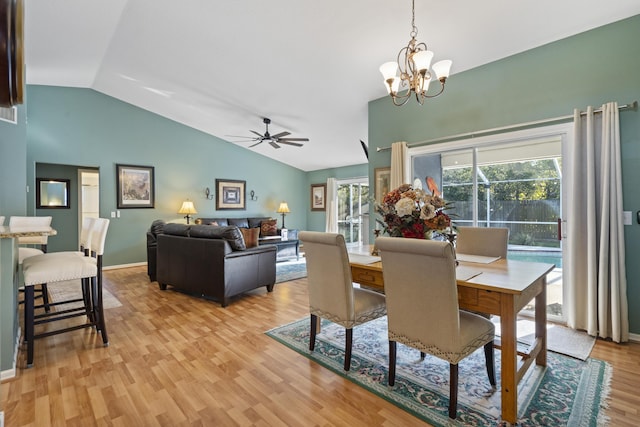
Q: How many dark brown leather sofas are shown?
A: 2